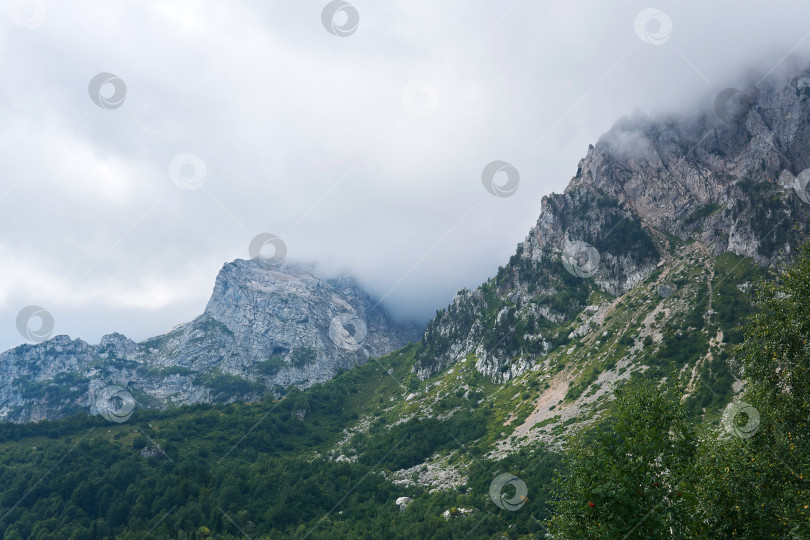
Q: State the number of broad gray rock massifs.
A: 2